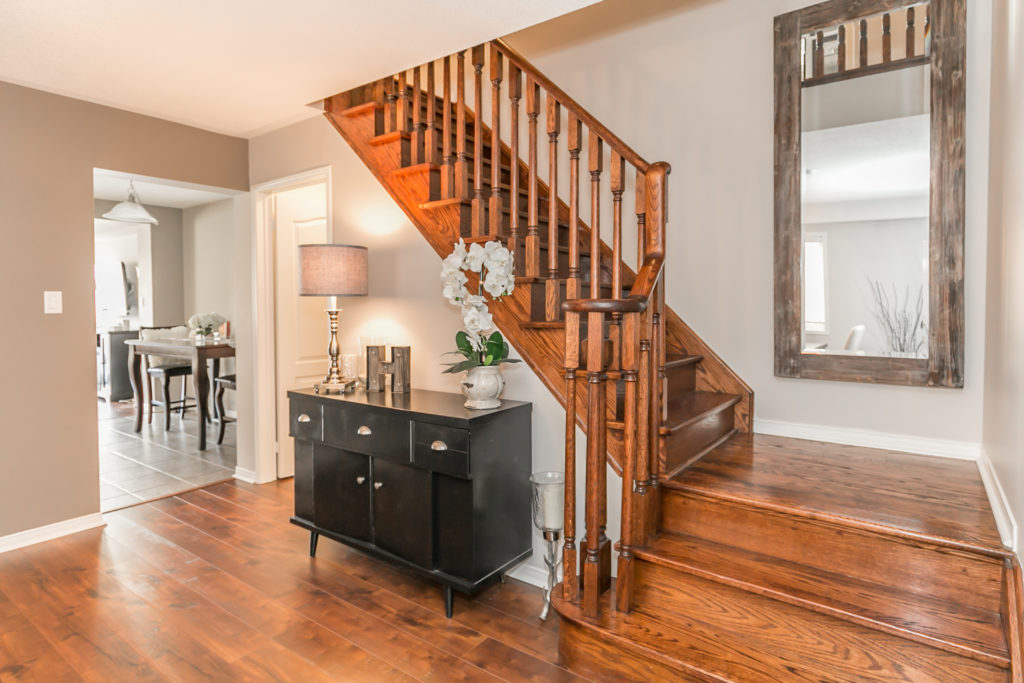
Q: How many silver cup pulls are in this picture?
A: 3